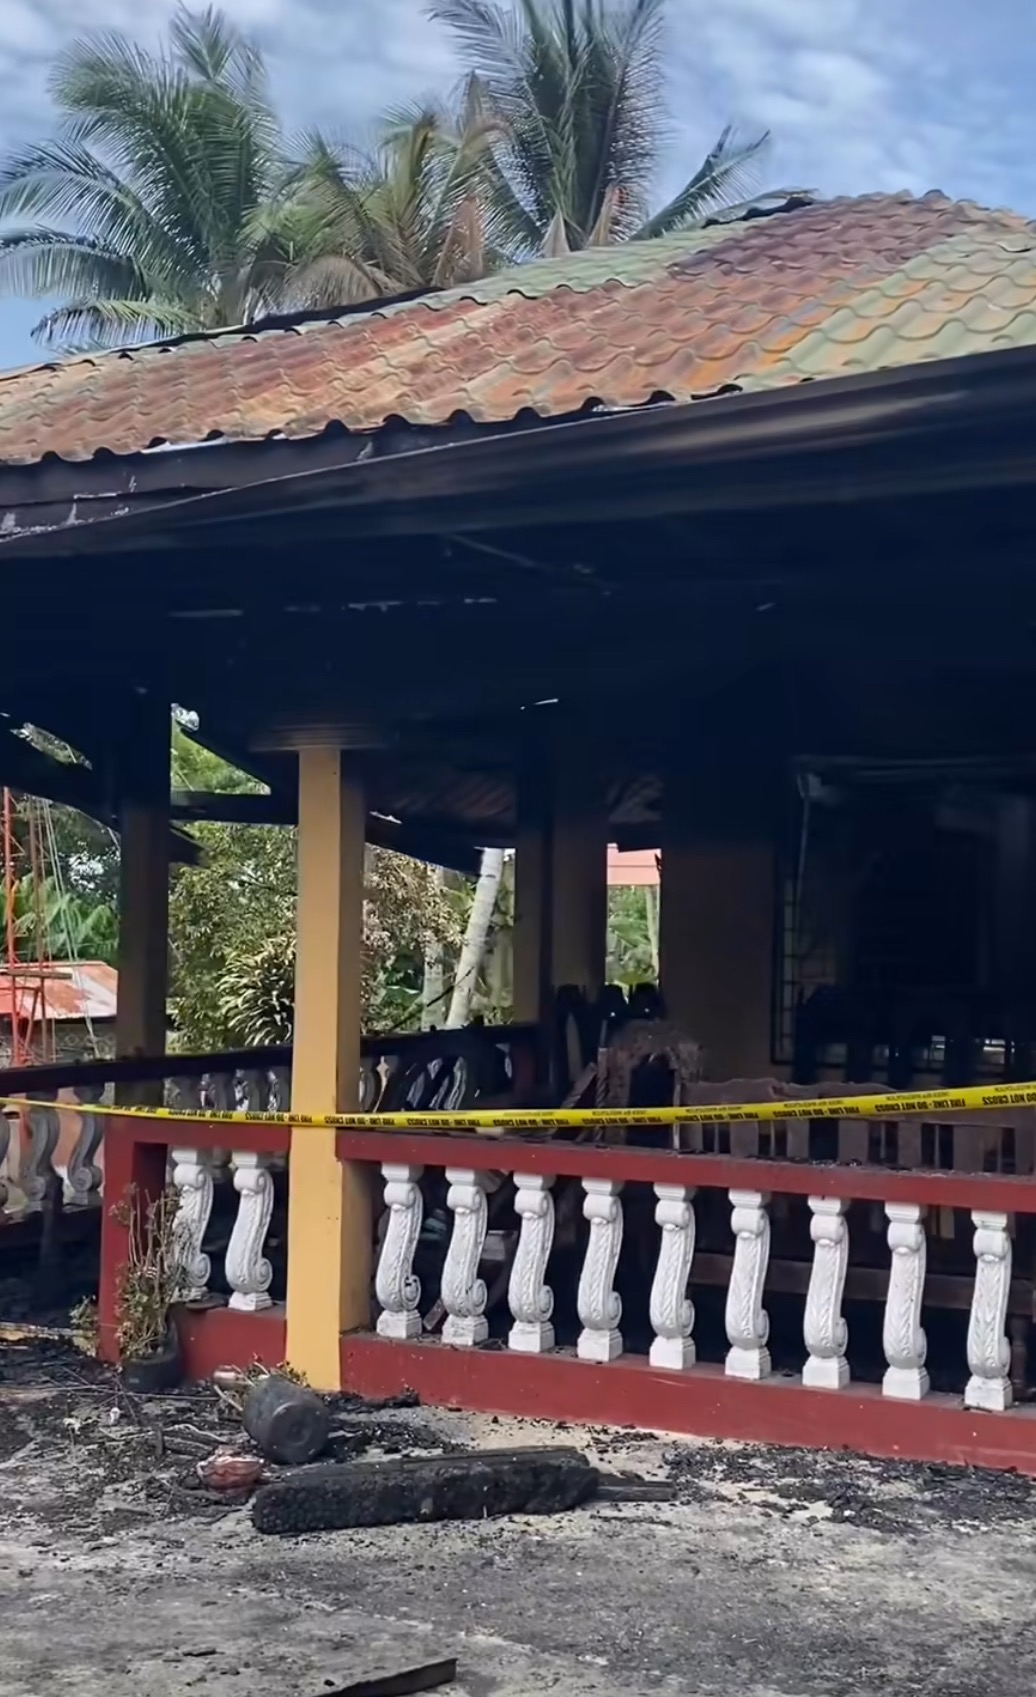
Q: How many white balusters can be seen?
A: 11